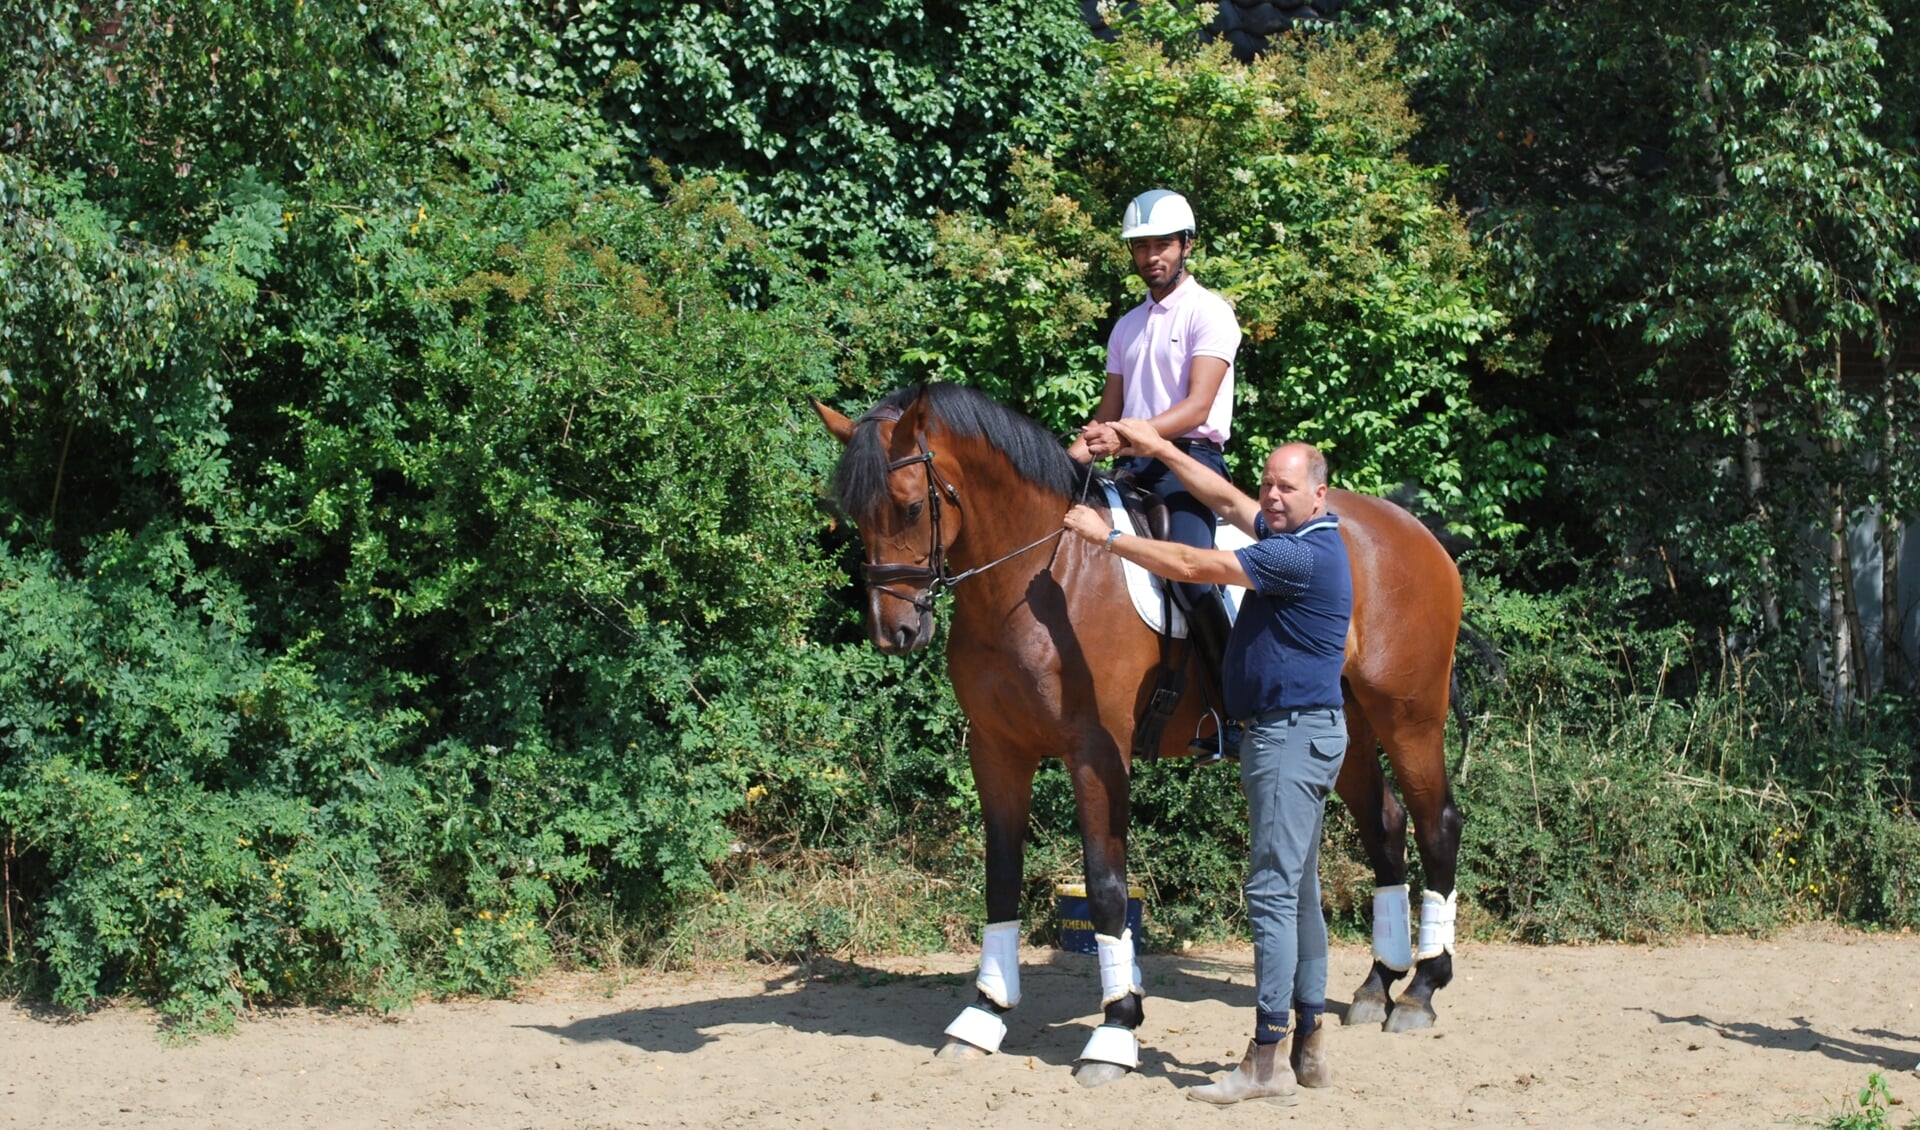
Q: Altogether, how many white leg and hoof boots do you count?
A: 6